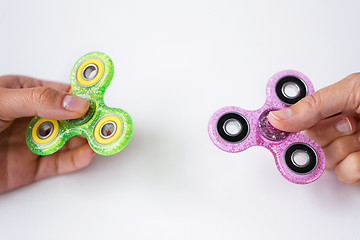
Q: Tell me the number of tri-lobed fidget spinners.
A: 2